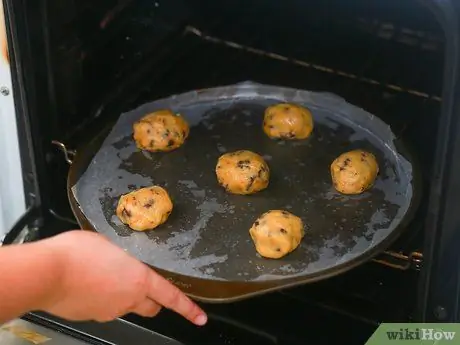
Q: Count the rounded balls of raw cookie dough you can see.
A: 6